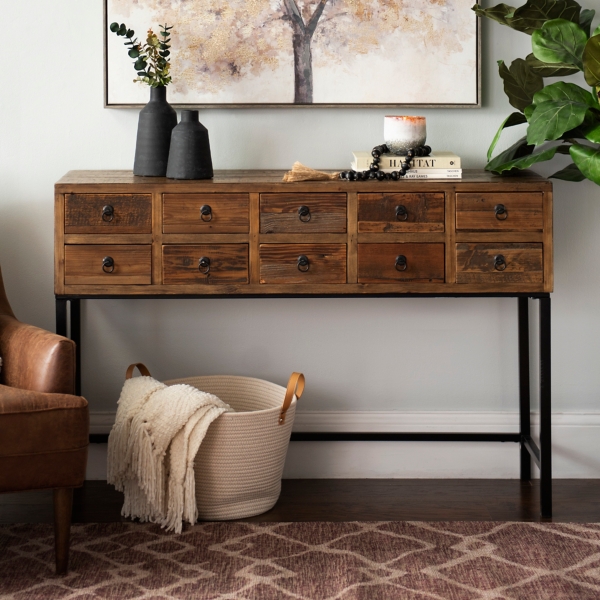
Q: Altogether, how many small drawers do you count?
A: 10